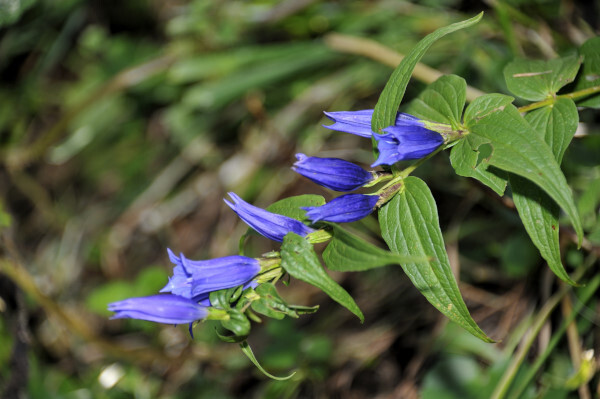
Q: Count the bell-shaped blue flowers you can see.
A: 7